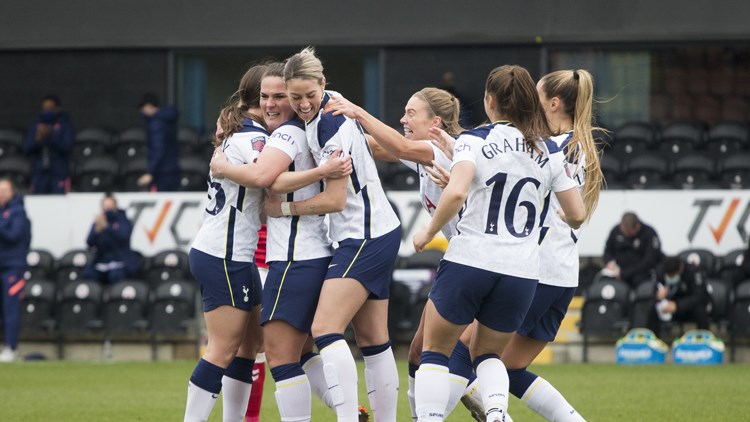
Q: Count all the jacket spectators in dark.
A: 6